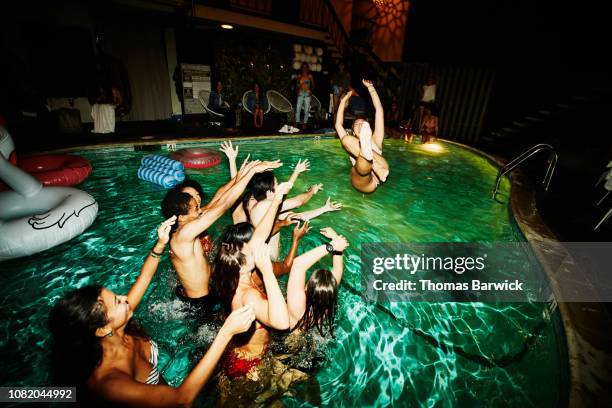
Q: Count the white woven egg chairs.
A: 4